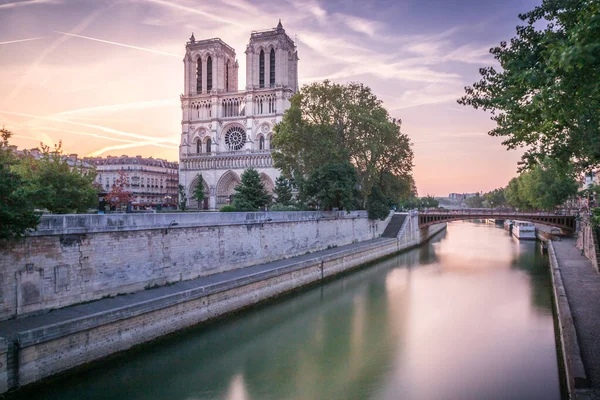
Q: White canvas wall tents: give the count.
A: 0